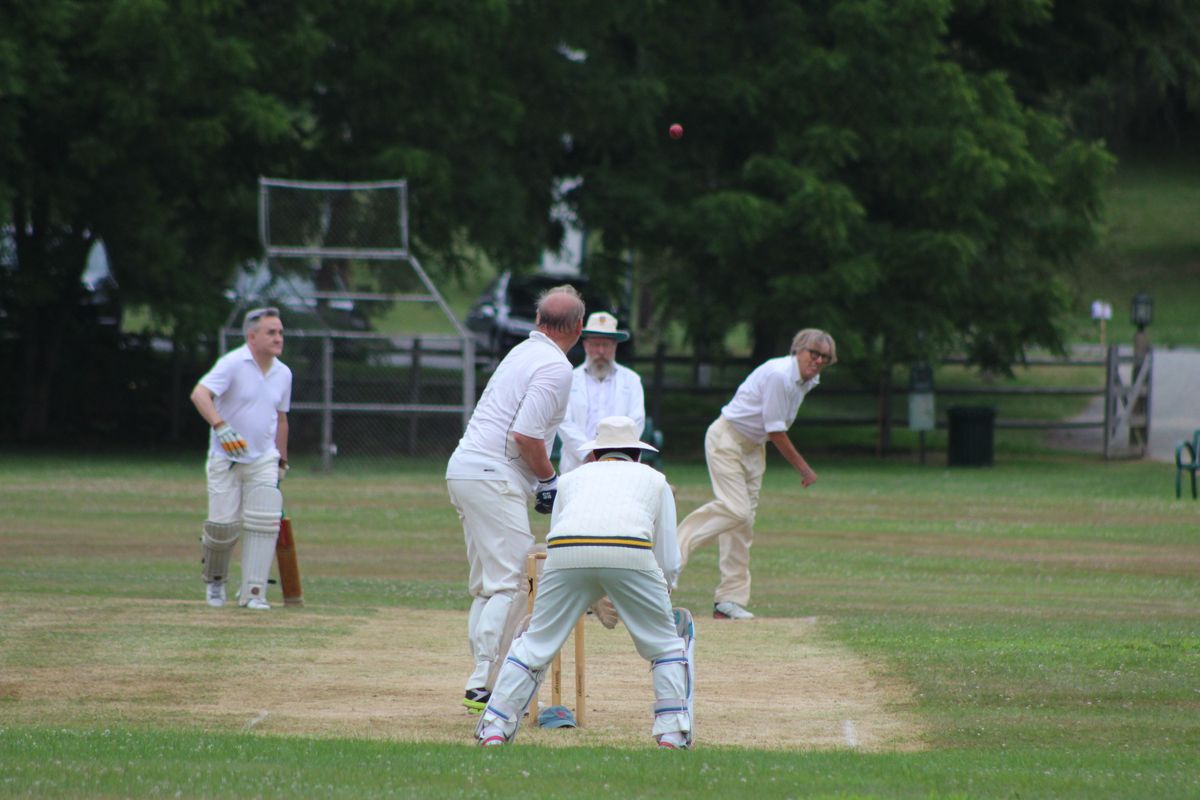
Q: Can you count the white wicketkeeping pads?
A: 2